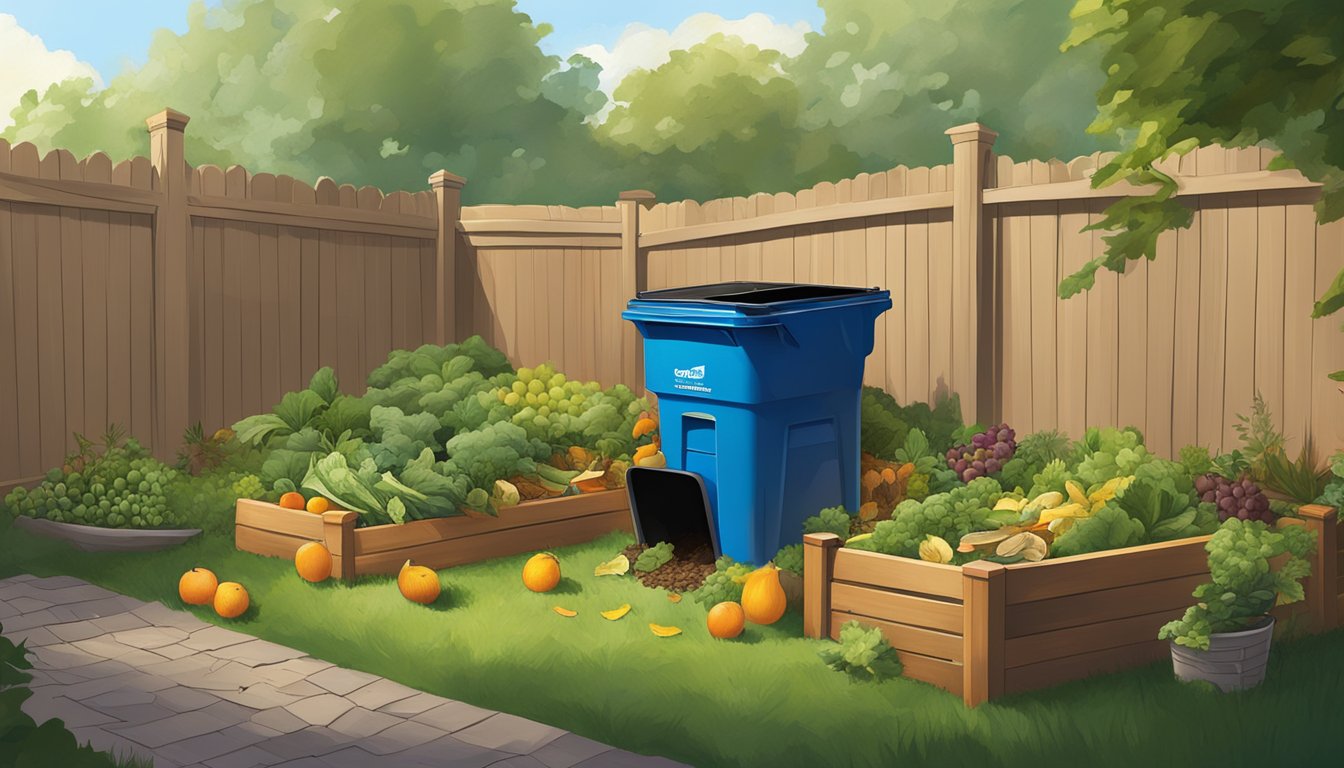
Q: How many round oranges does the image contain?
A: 8